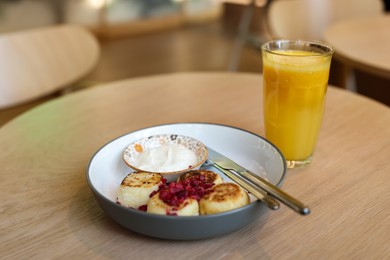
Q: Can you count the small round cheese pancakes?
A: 4